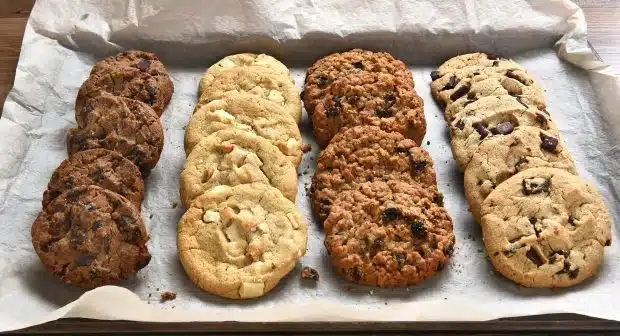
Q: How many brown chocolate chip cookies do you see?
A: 4